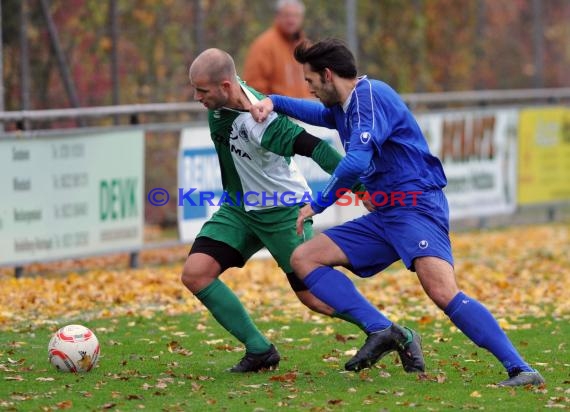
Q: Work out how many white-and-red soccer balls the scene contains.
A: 1